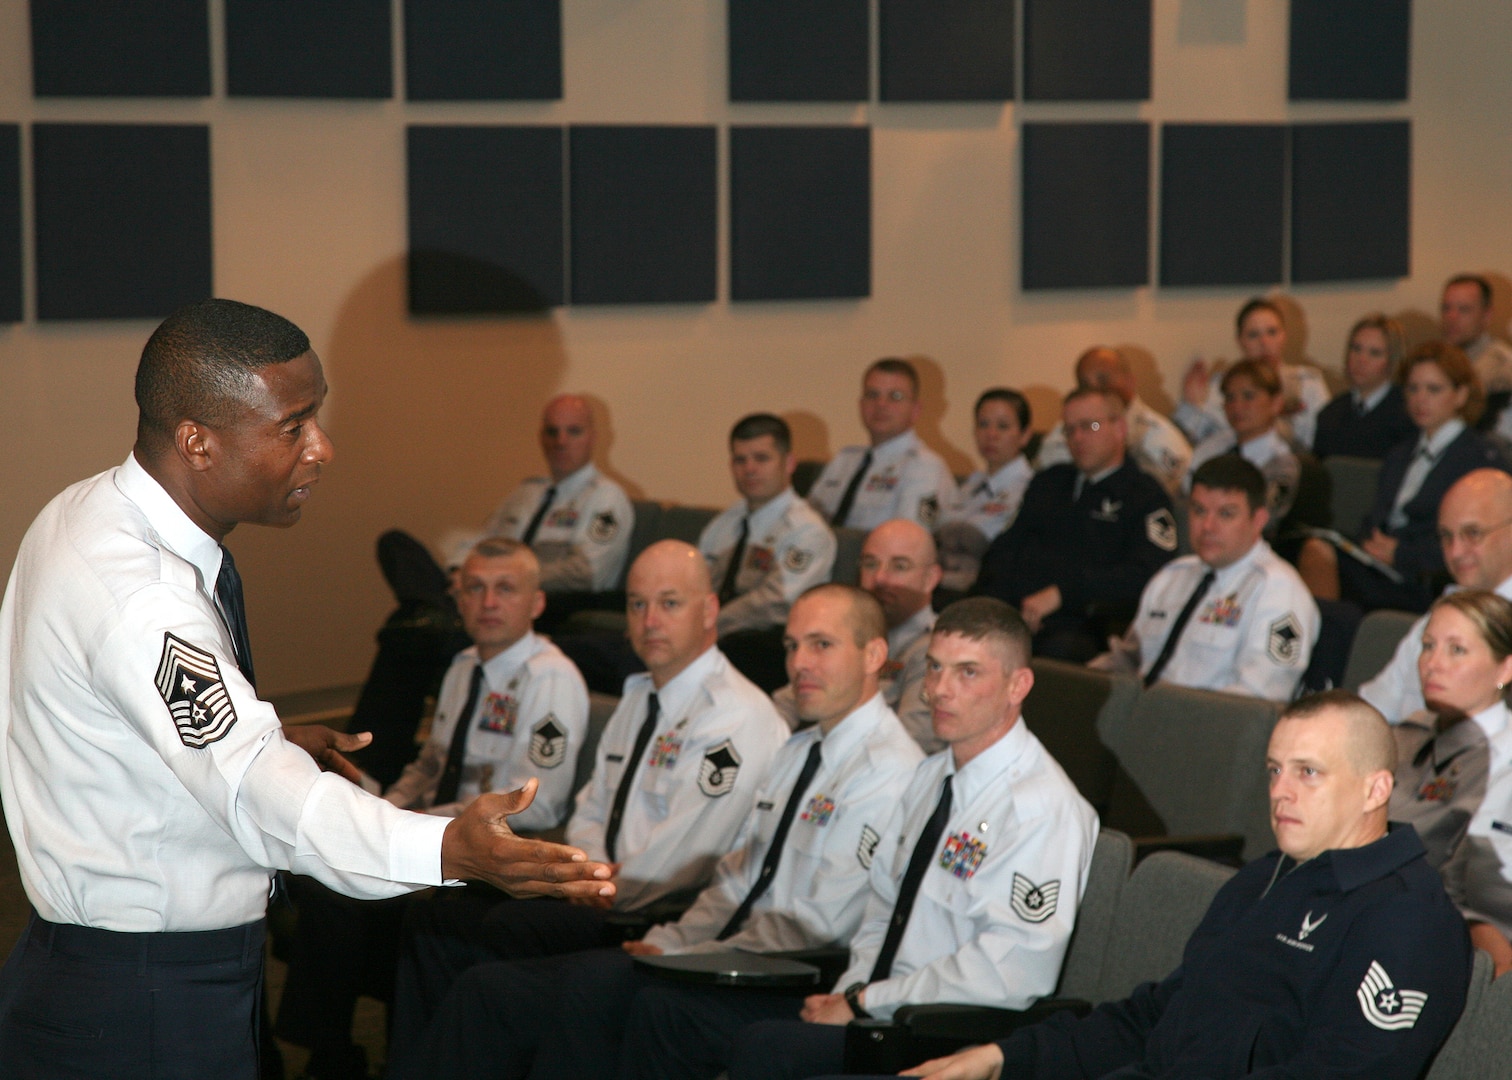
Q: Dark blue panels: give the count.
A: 15